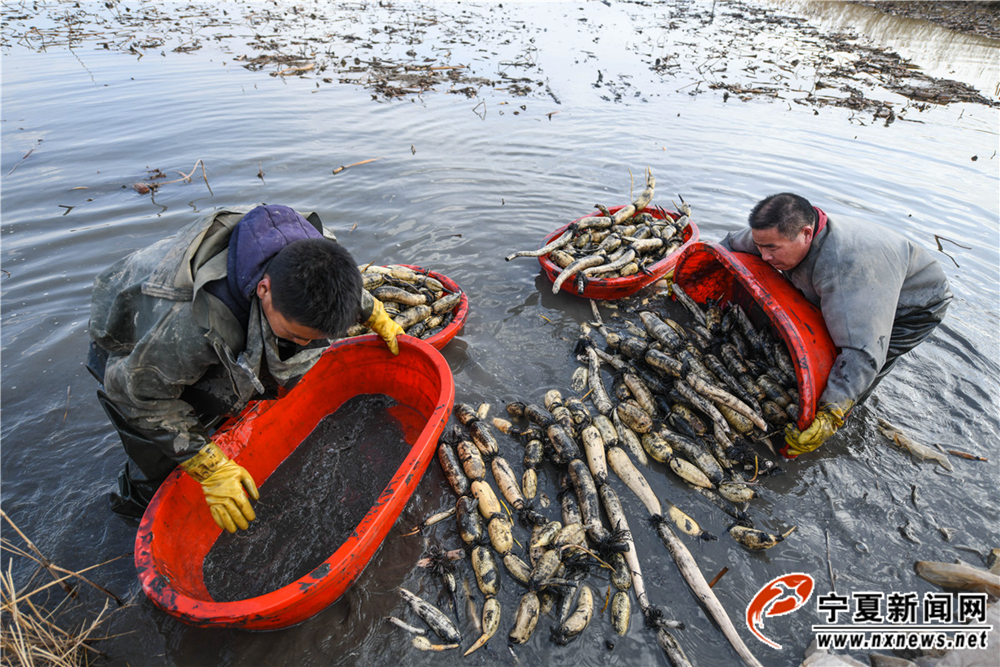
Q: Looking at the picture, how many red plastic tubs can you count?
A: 4